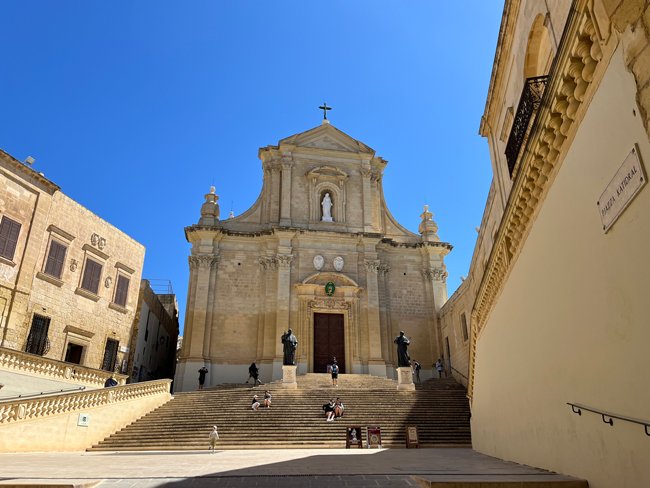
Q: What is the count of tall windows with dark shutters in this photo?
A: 4